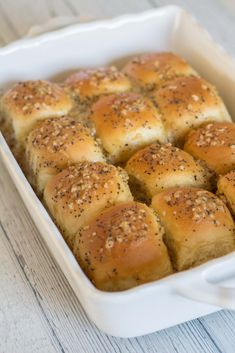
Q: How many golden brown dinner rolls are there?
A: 12